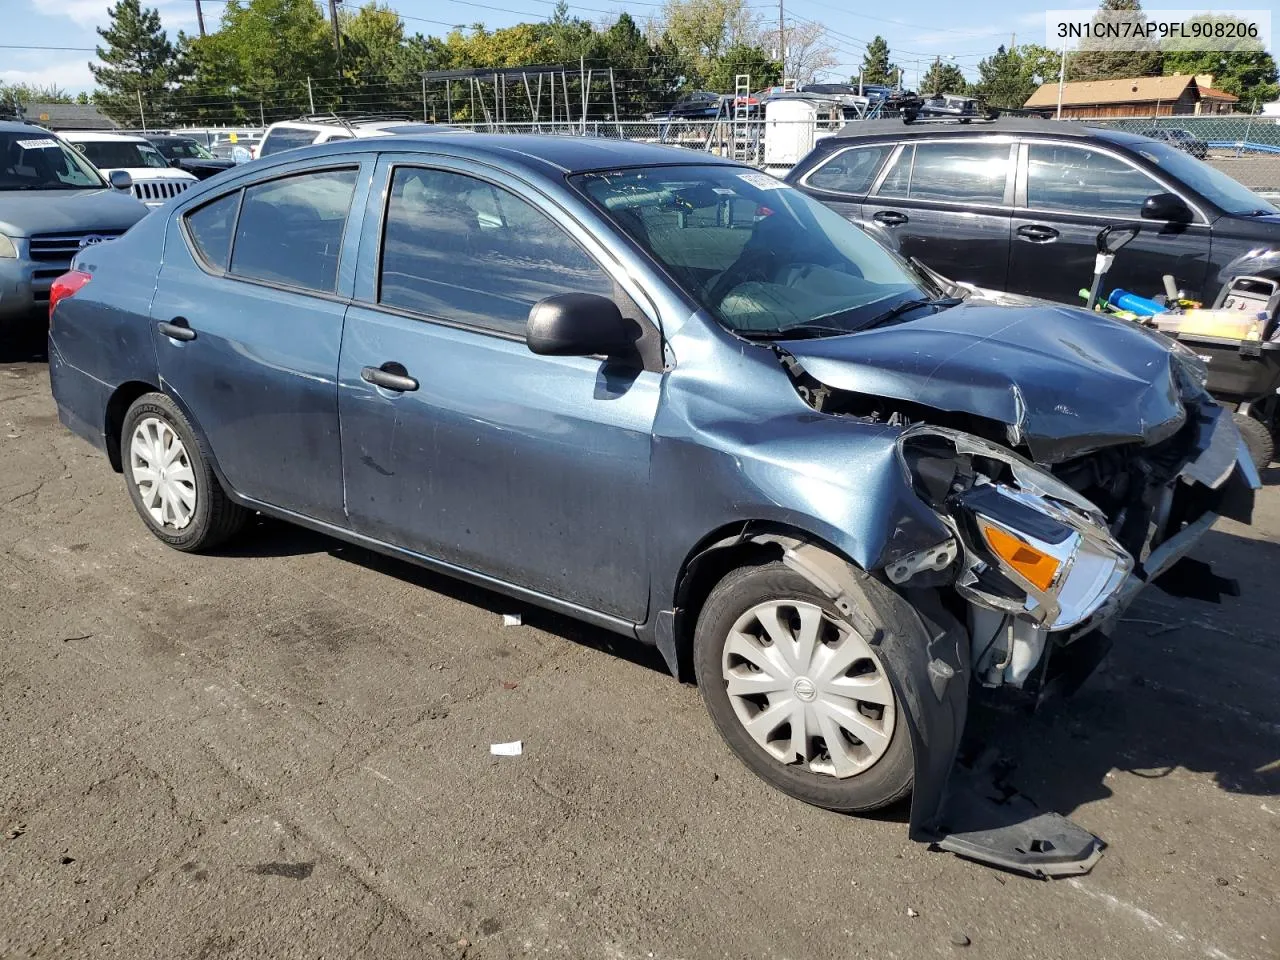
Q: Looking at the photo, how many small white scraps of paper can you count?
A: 2